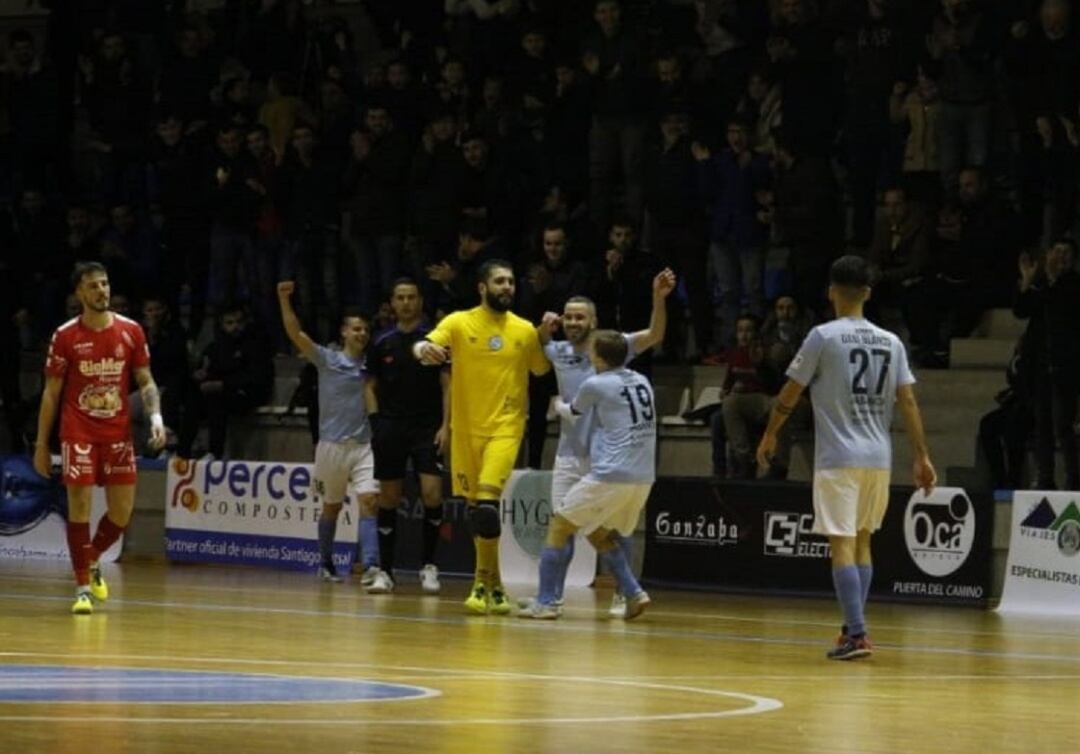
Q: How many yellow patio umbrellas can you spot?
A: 0